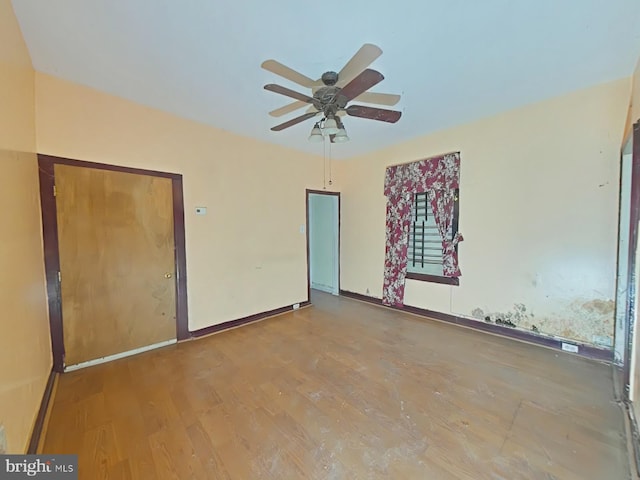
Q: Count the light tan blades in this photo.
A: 4